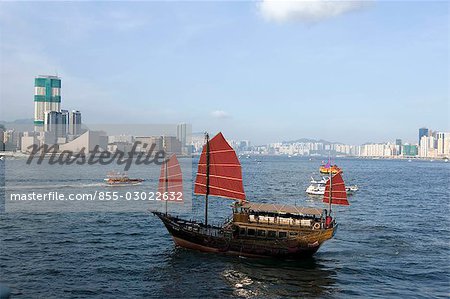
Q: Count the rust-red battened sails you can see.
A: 3